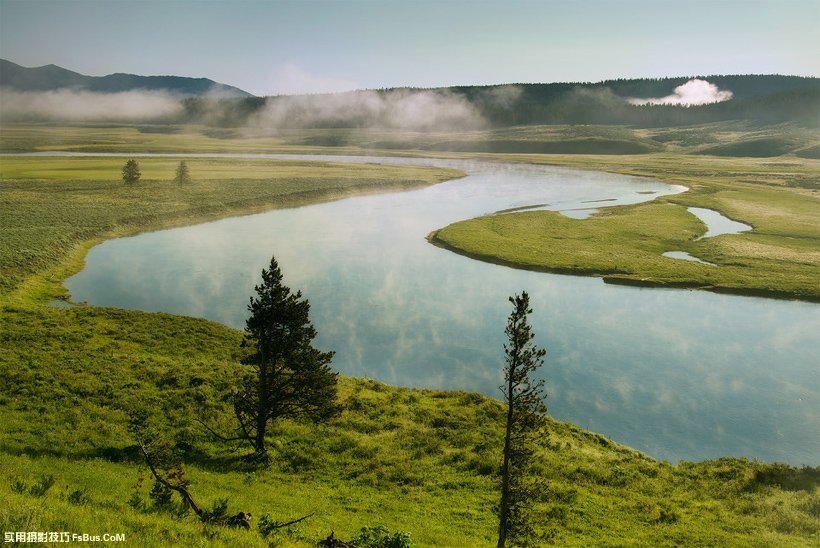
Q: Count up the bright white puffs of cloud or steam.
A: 1